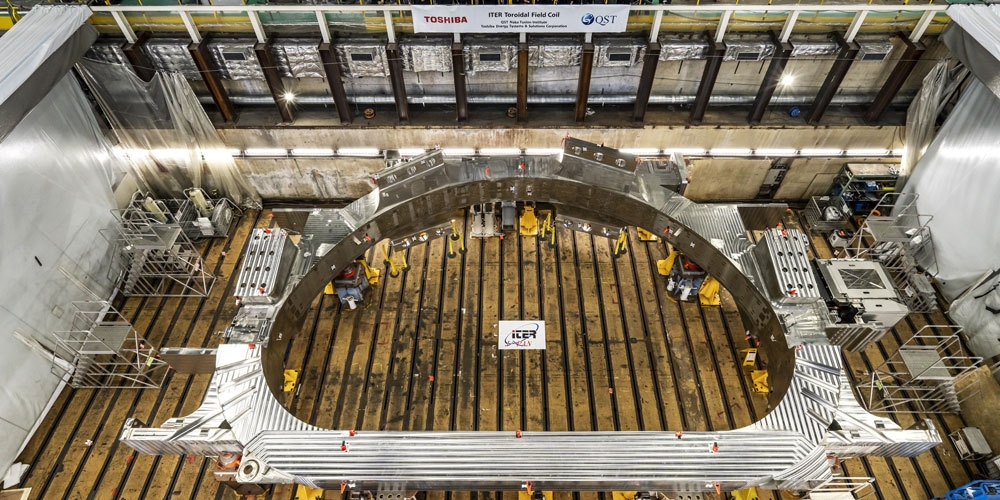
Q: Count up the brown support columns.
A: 13